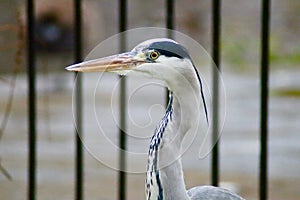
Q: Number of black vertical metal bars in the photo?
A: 6